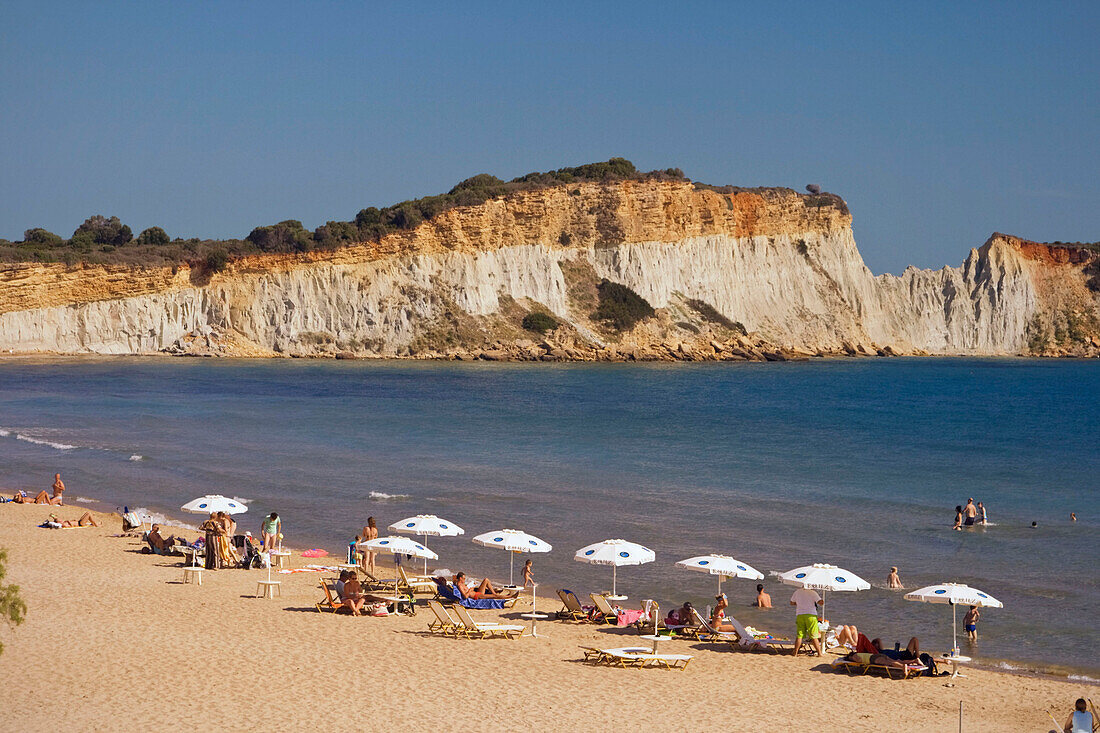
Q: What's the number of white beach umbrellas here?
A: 8